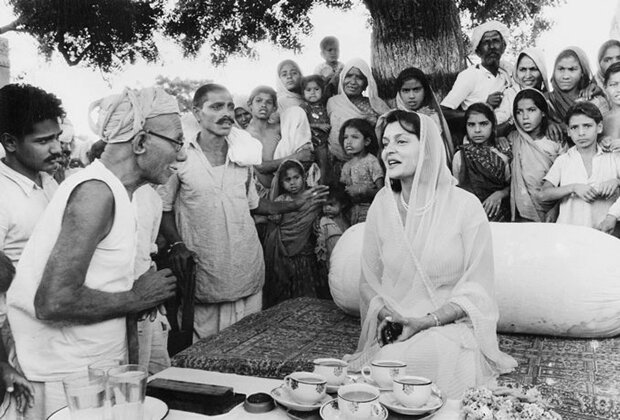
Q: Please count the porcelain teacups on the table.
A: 5